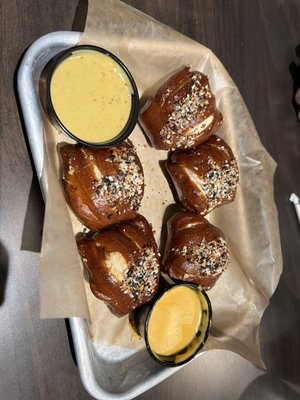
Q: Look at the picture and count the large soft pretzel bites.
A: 5